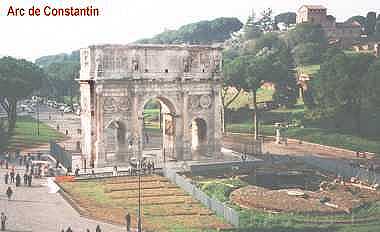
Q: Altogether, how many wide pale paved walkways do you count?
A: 1